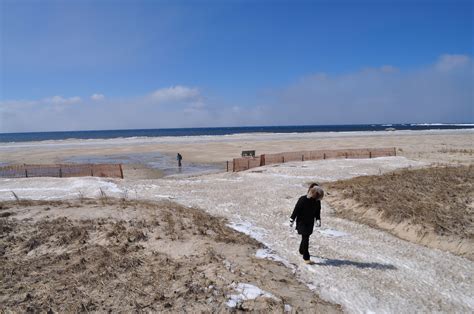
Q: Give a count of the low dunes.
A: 2